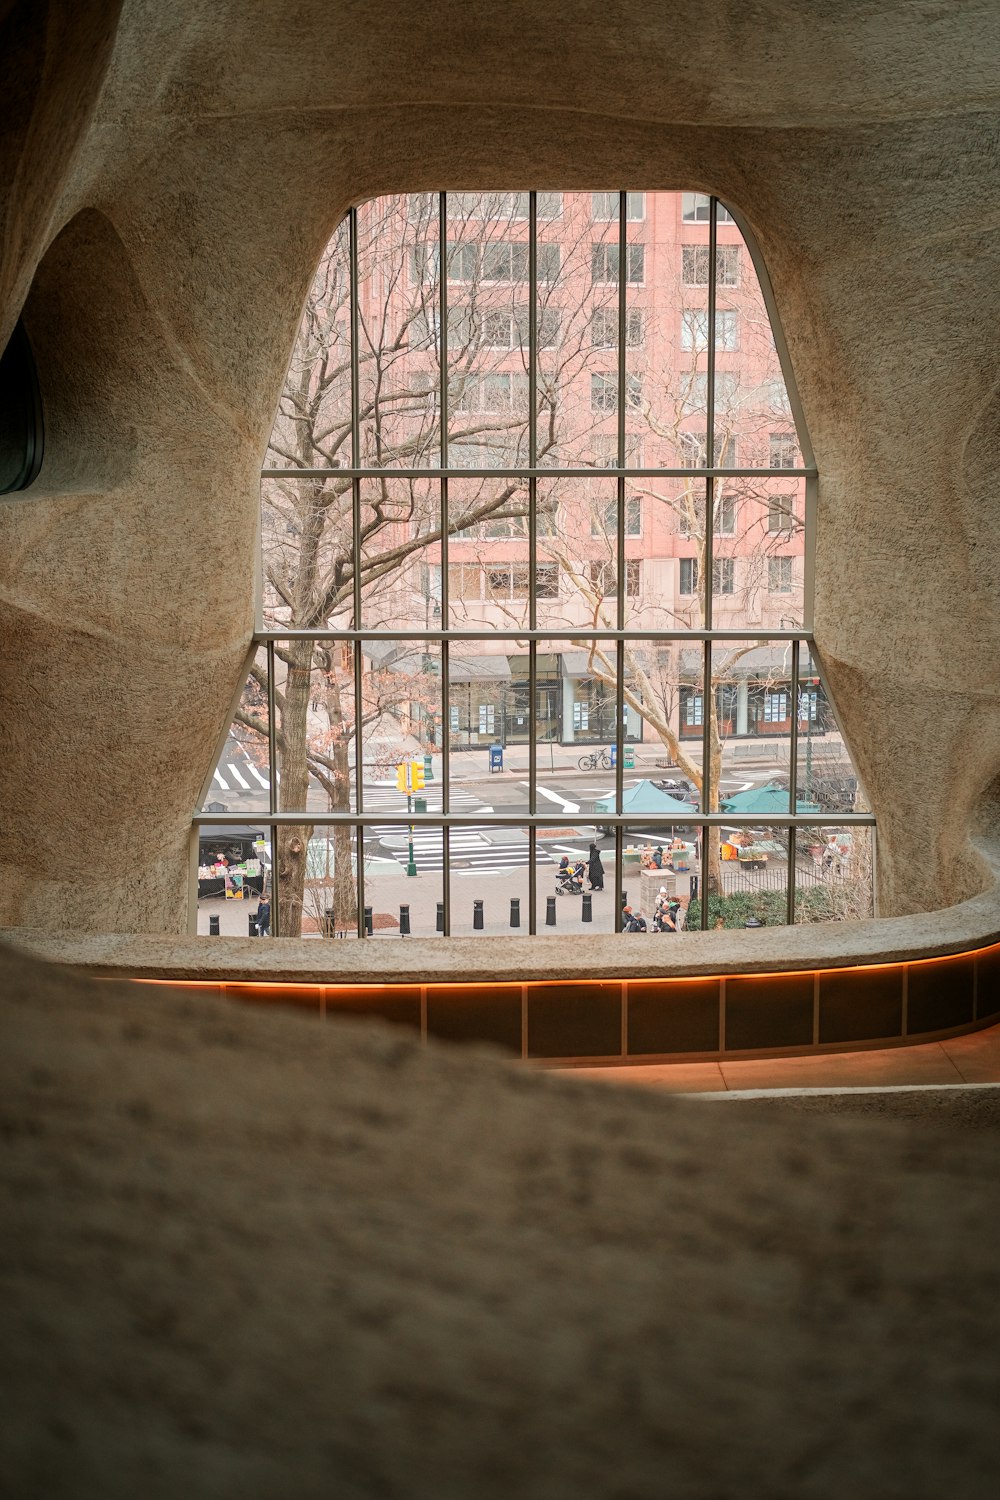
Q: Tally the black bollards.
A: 11